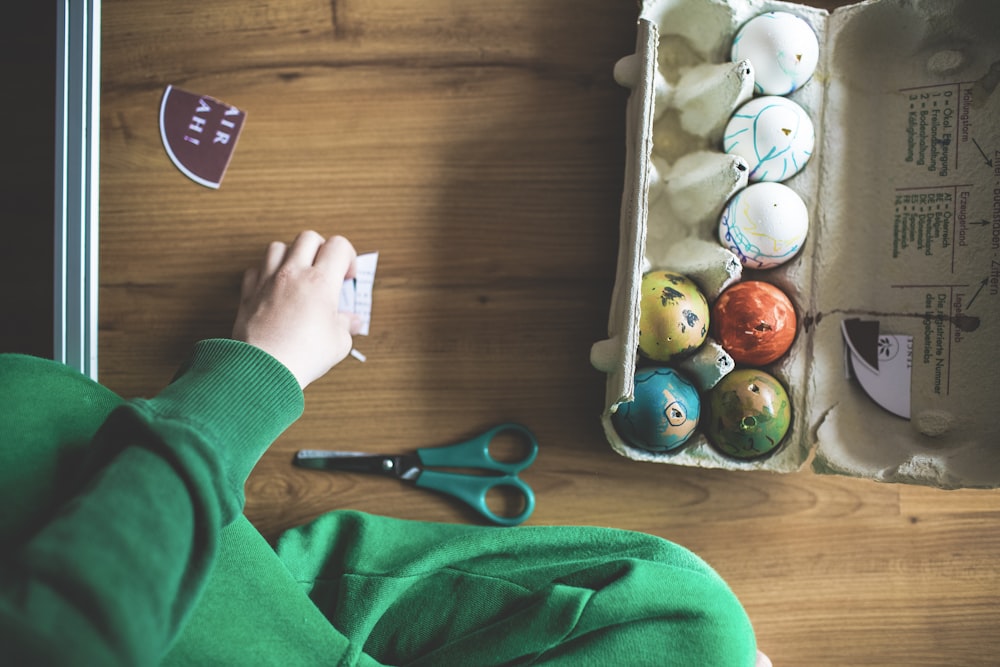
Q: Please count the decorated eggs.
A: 7